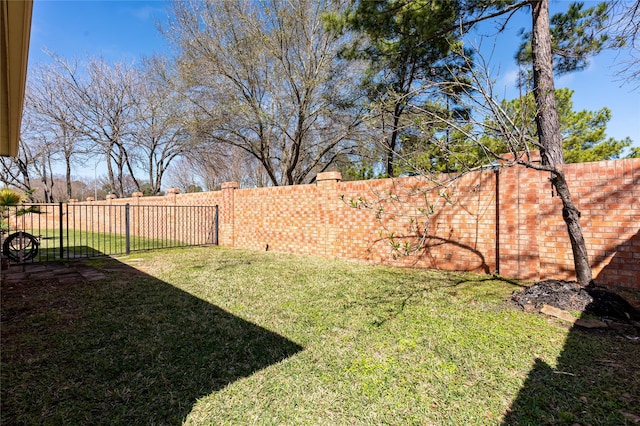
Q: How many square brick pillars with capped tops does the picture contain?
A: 8